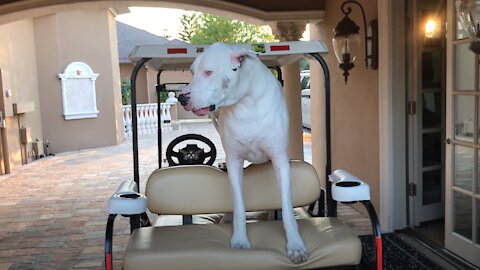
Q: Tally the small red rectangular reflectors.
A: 2